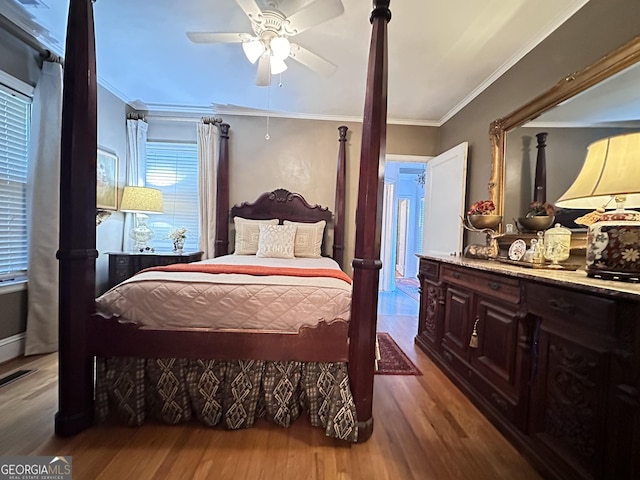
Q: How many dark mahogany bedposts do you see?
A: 4